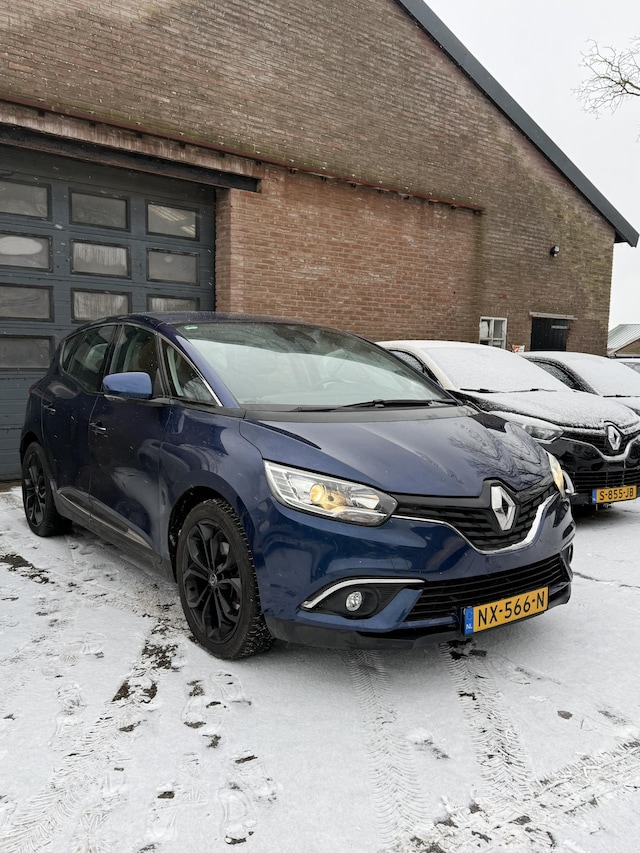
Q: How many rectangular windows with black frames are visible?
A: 10